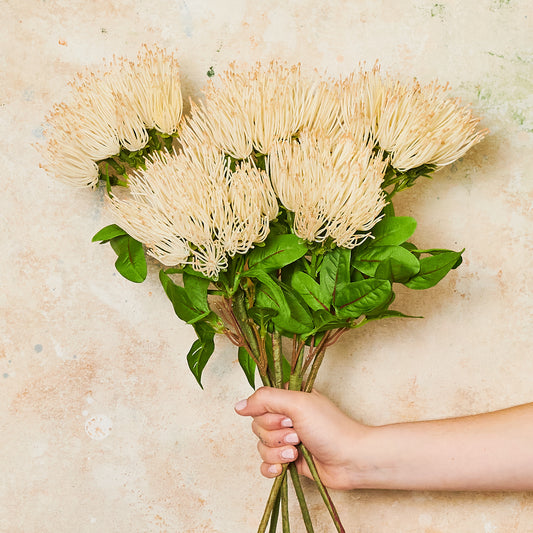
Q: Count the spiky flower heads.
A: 5